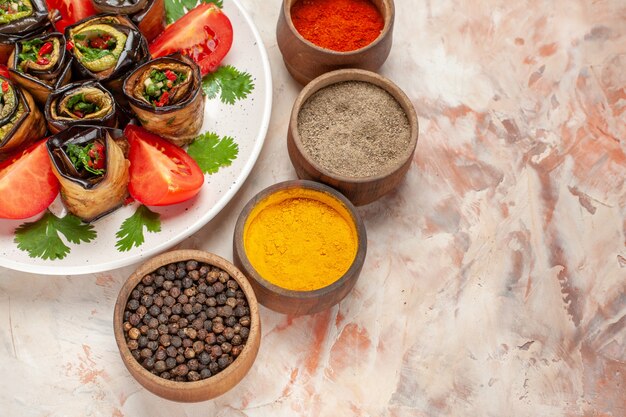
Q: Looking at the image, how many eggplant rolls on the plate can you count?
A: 8